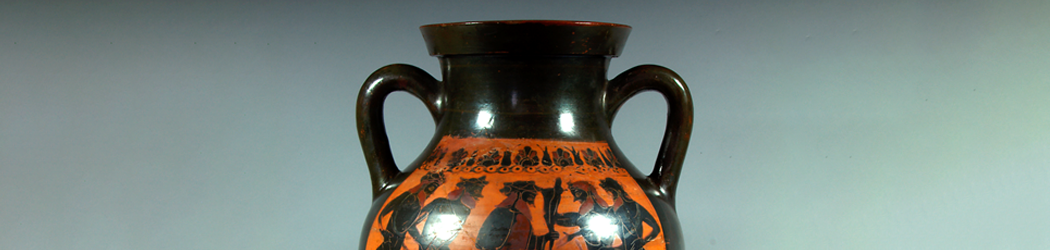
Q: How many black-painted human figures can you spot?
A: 5